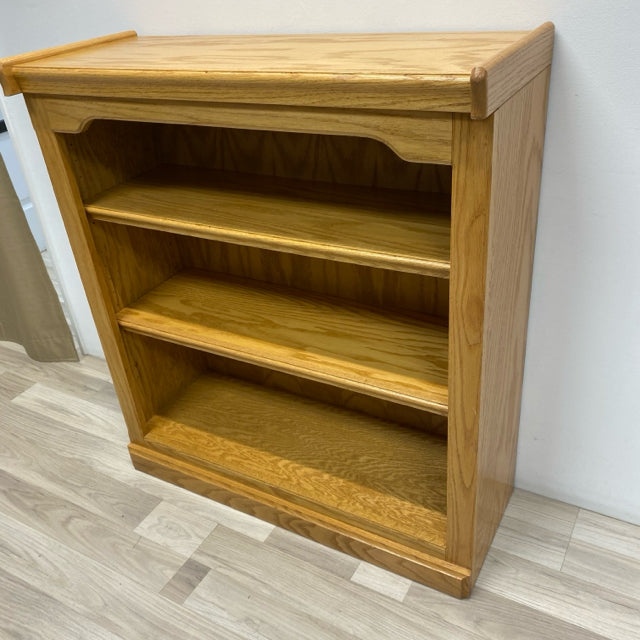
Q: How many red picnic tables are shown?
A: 0